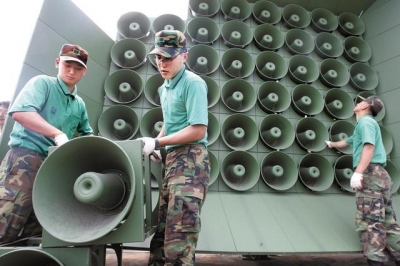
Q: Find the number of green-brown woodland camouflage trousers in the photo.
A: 3